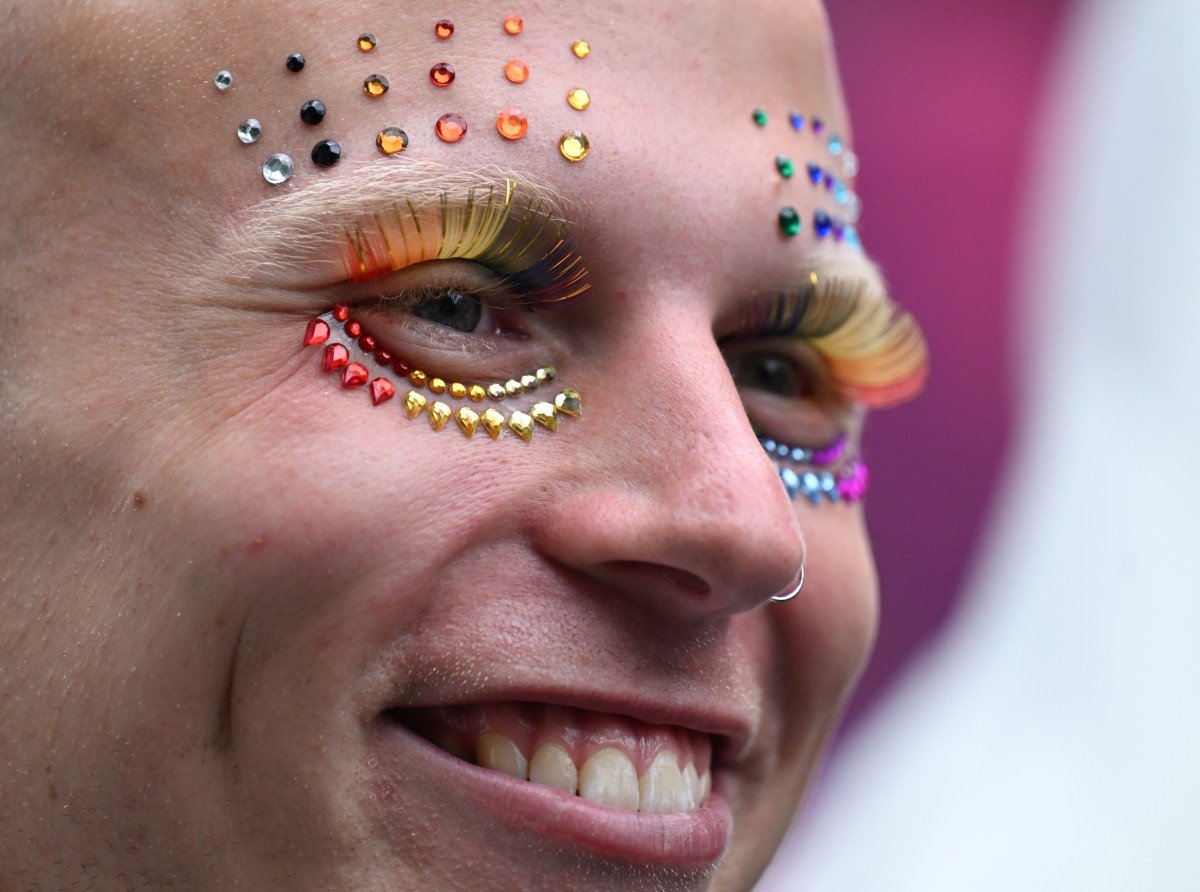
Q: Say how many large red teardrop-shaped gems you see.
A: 4